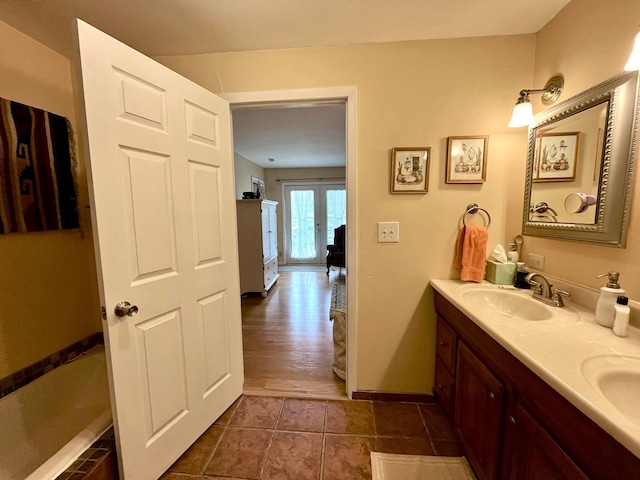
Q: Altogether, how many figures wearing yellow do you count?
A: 0